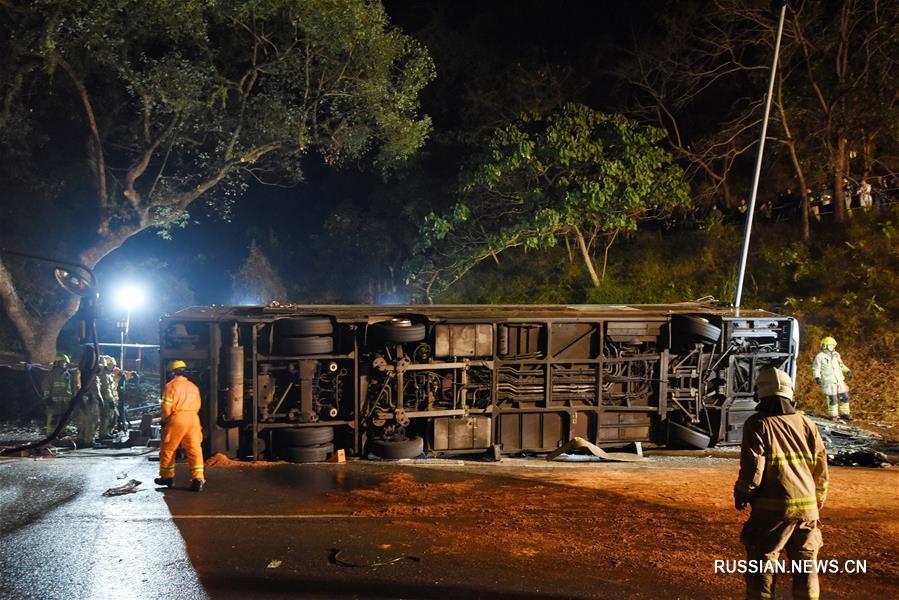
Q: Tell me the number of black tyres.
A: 8